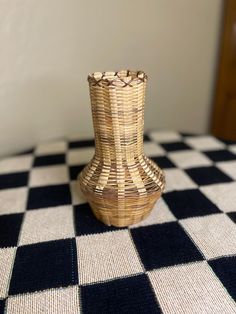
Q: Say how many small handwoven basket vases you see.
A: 1